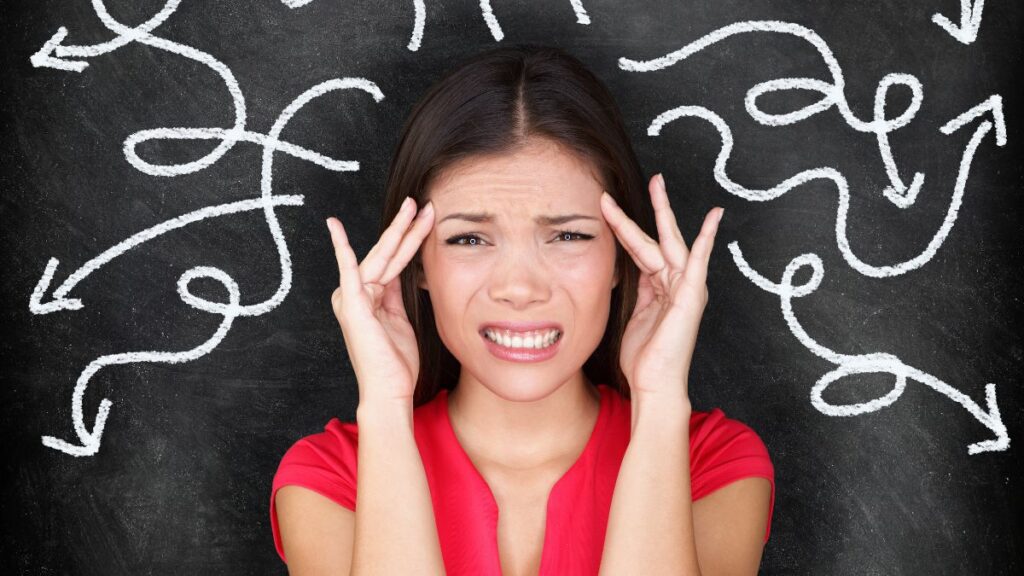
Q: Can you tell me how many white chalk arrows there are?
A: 7